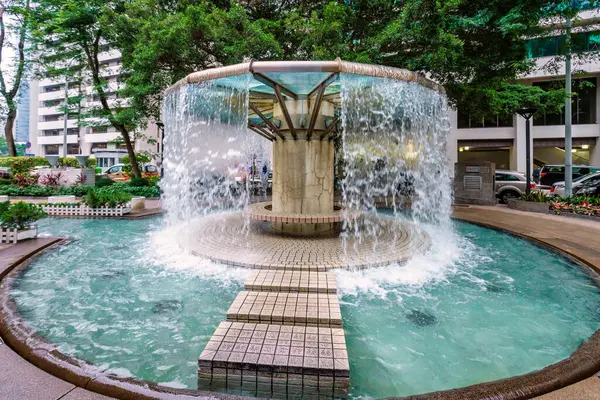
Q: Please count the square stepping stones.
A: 3